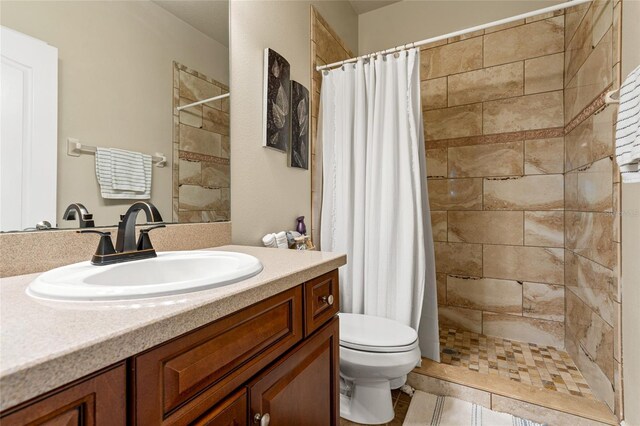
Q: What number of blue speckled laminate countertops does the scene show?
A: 0